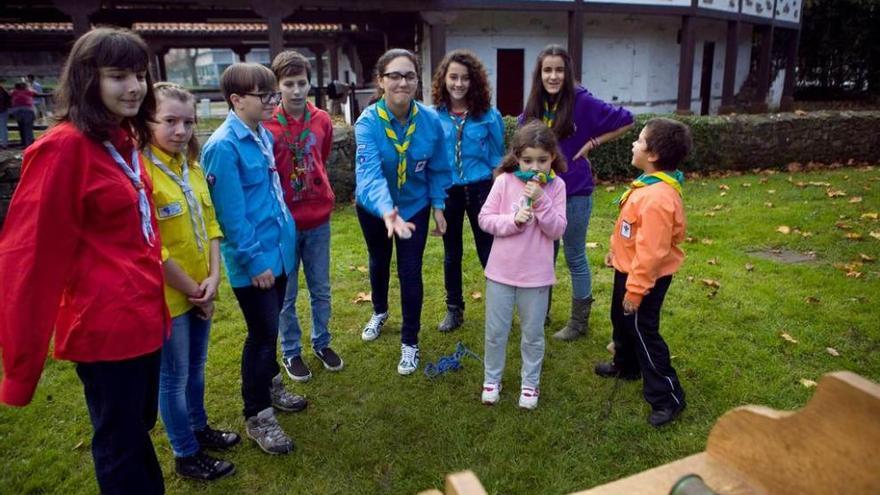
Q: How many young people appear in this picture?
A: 9